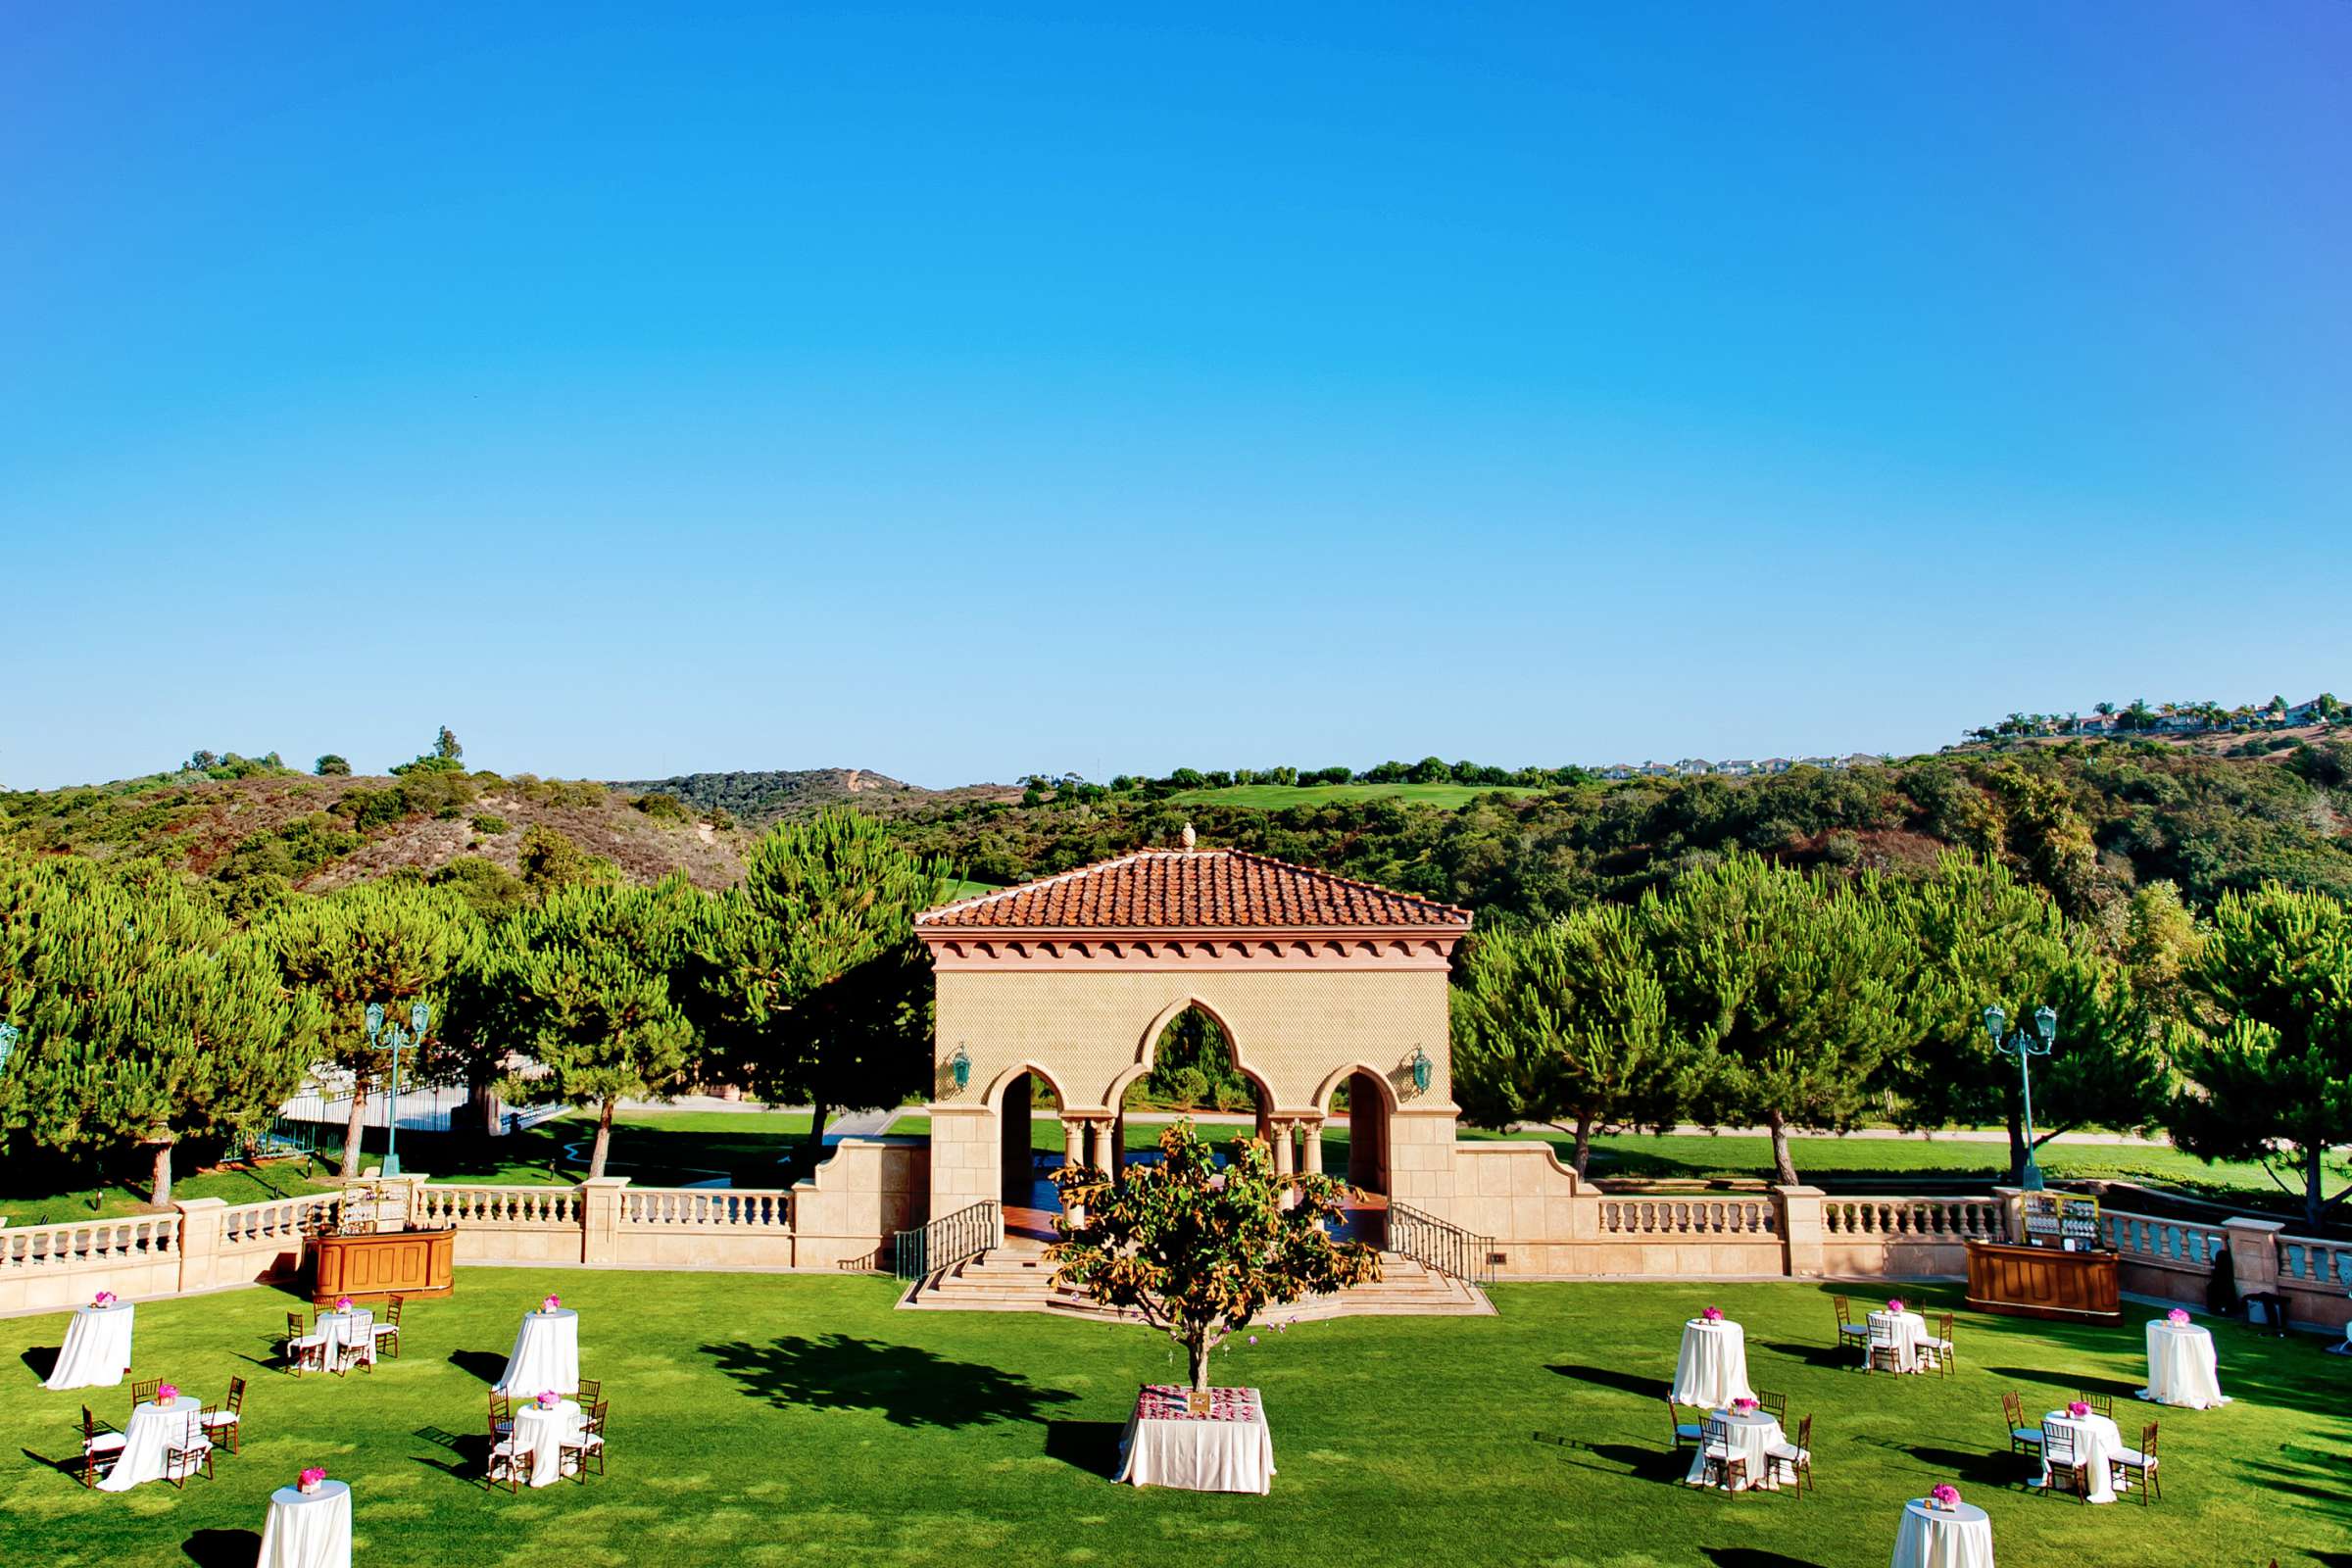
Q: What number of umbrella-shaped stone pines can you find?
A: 8